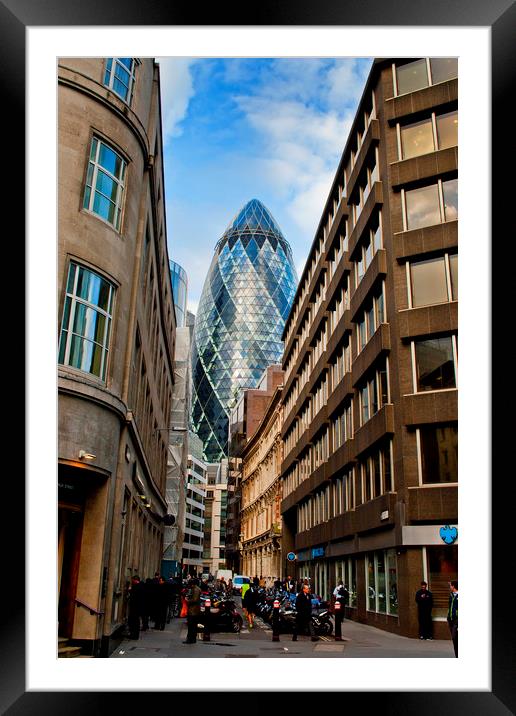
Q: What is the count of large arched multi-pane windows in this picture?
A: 3